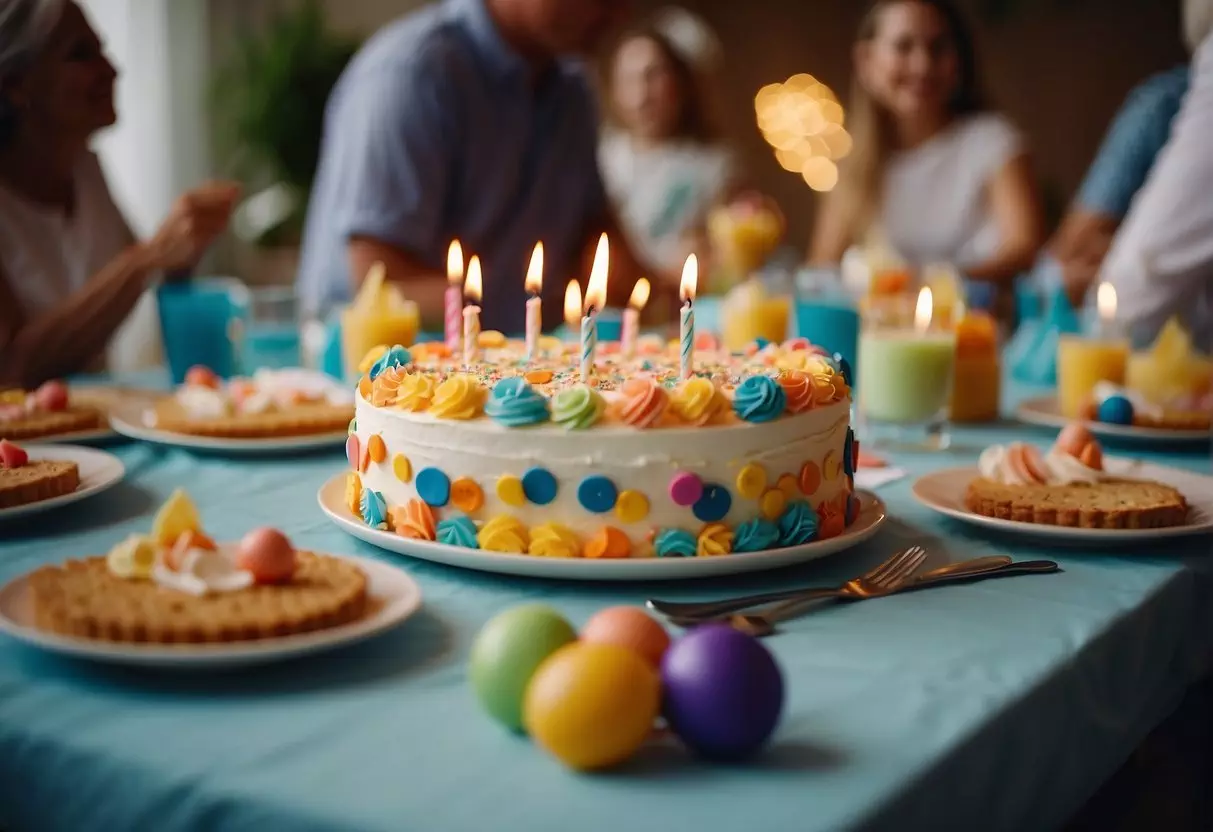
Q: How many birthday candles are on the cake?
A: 7